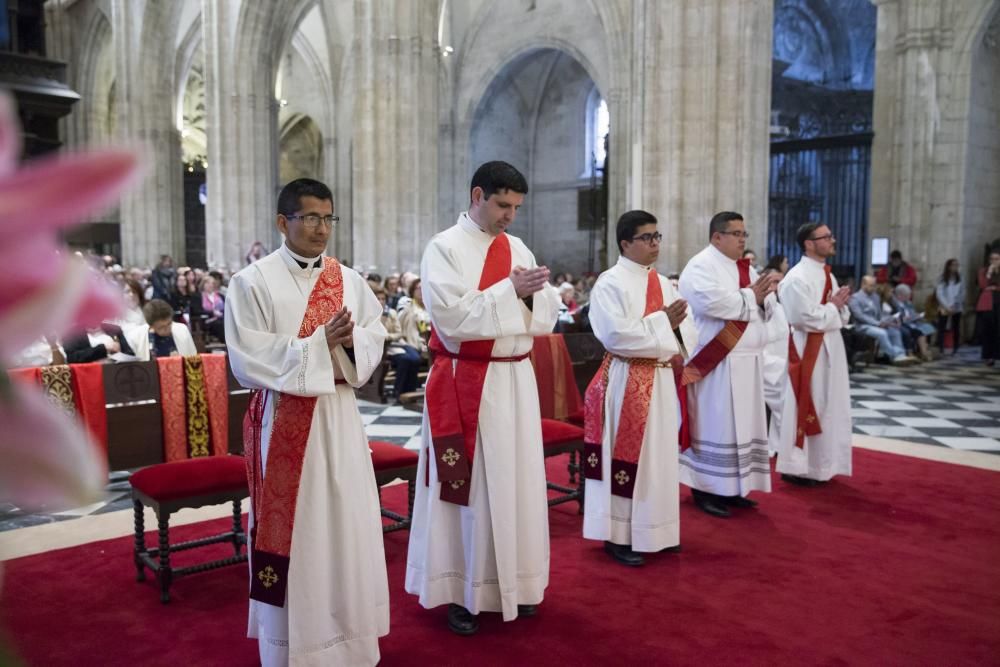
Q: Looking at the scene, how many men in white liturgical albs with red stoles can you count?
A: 5